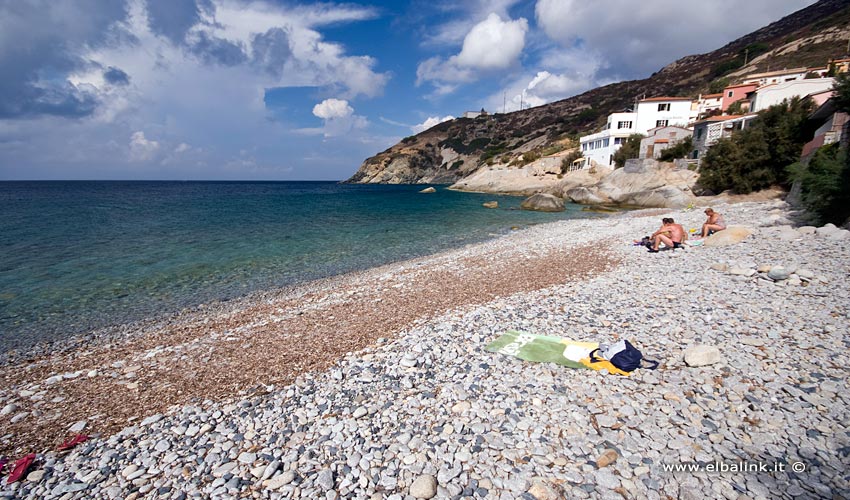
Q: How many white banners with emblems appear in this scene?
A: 0